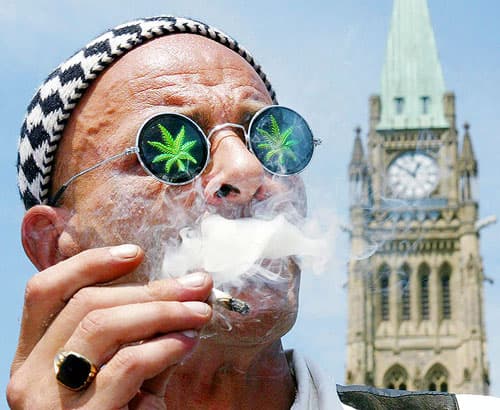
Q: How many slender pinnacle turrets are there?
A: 2